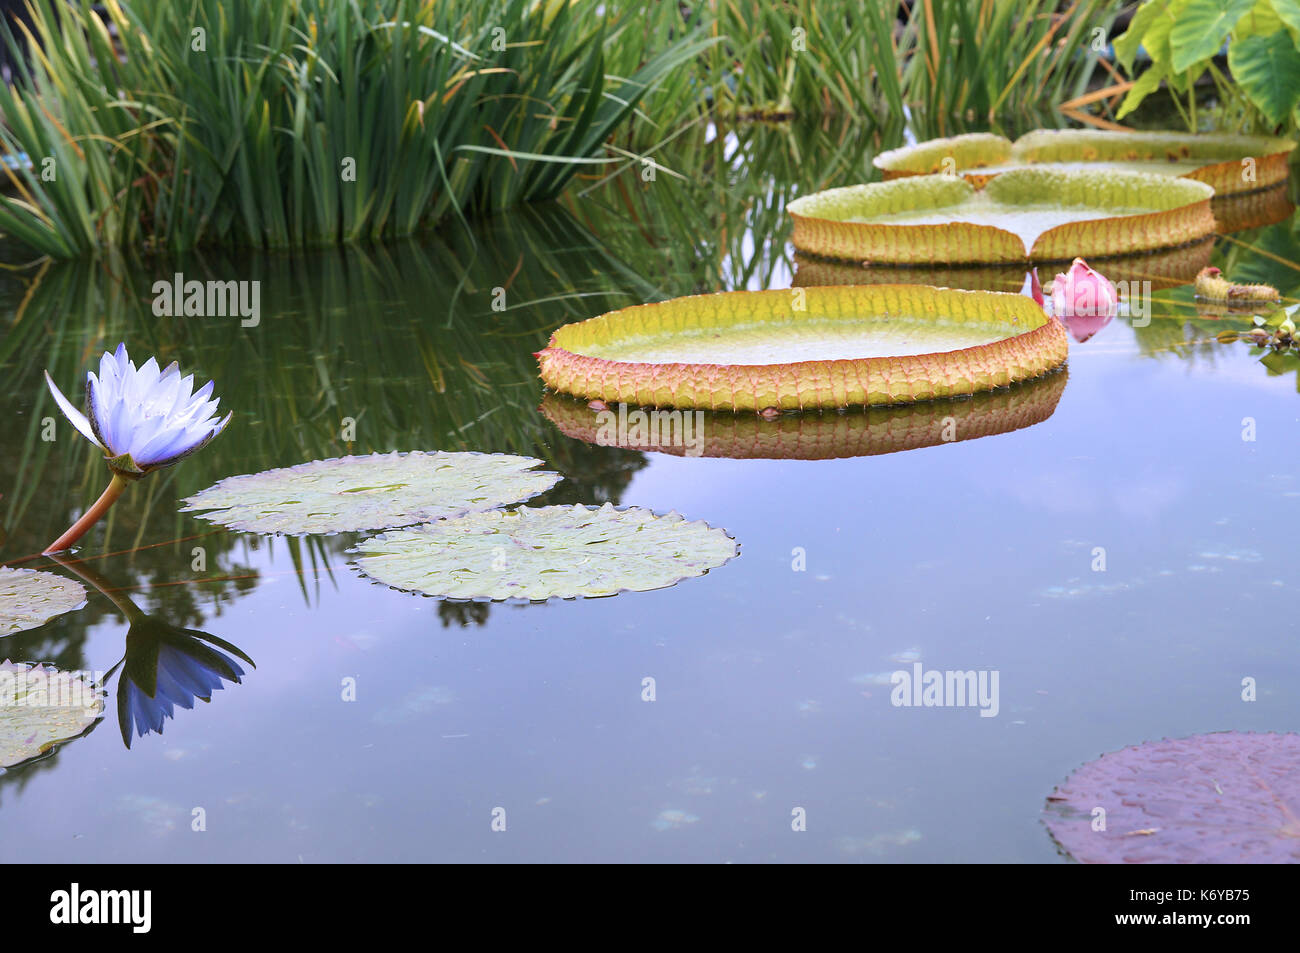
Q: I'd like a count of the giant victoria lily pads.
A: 3